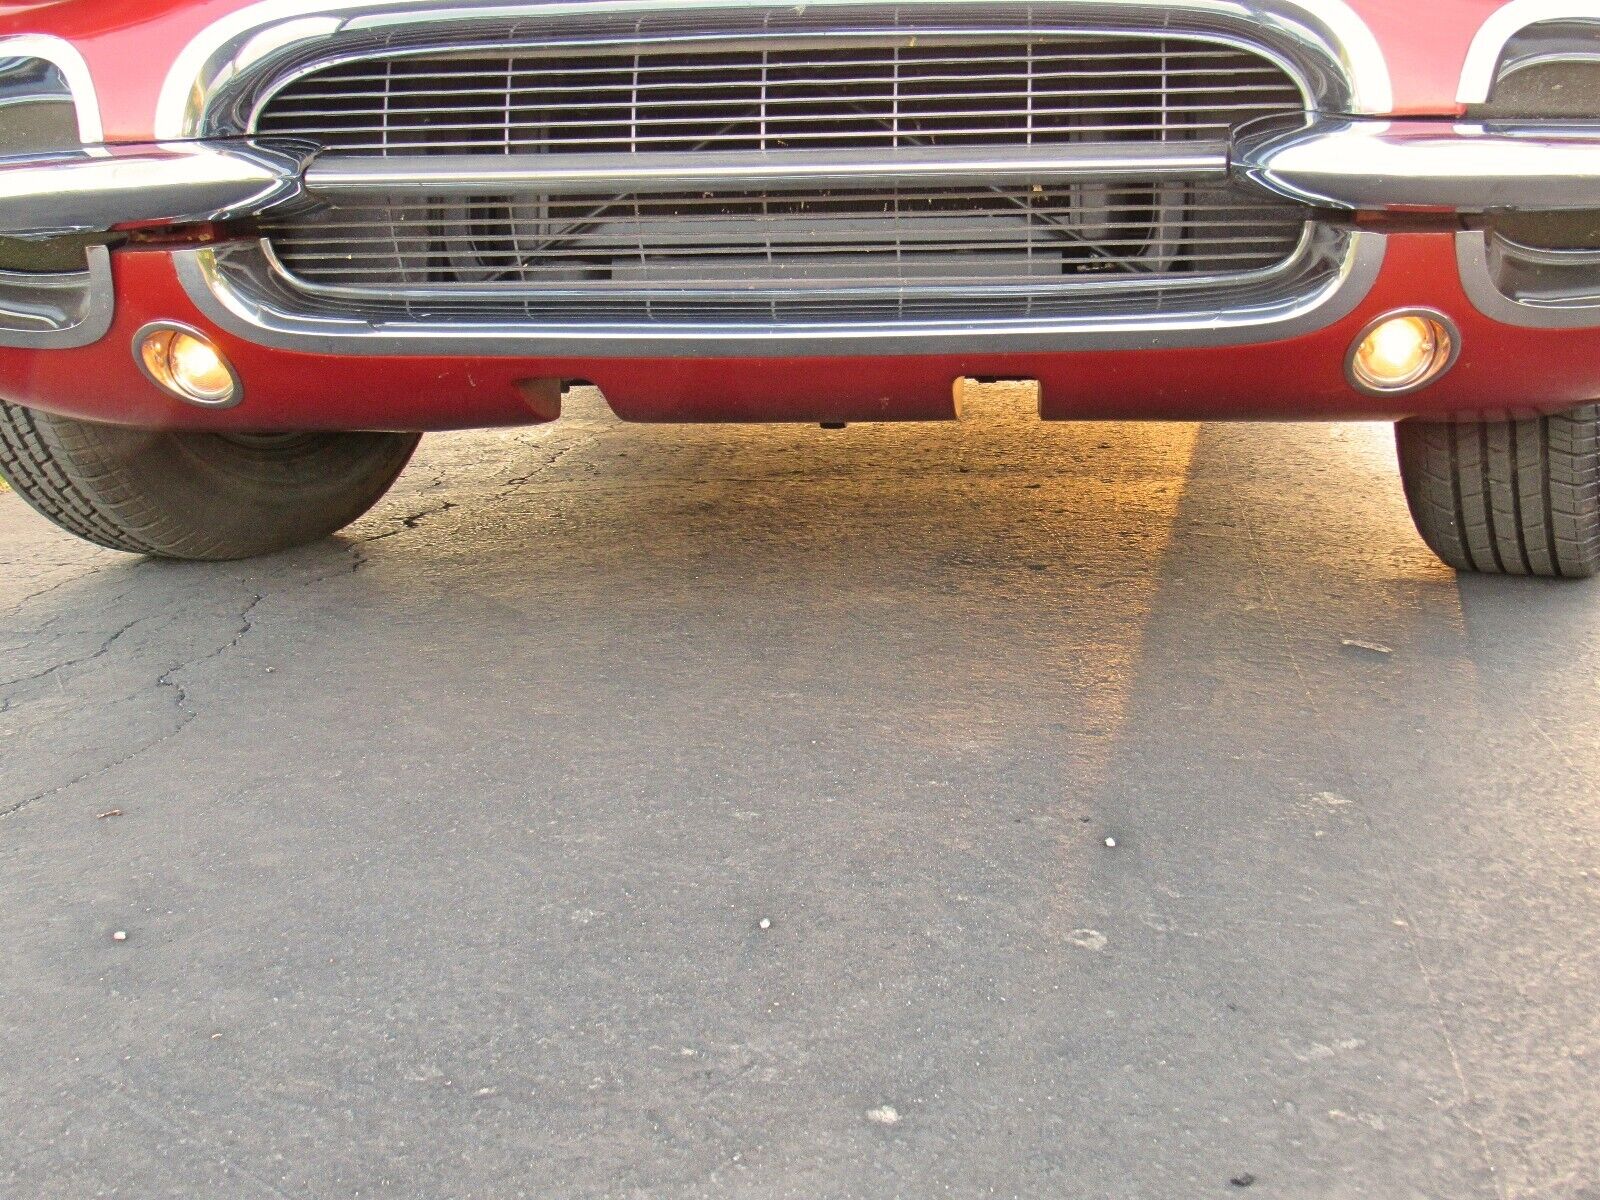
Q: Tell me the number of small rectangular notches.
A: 2